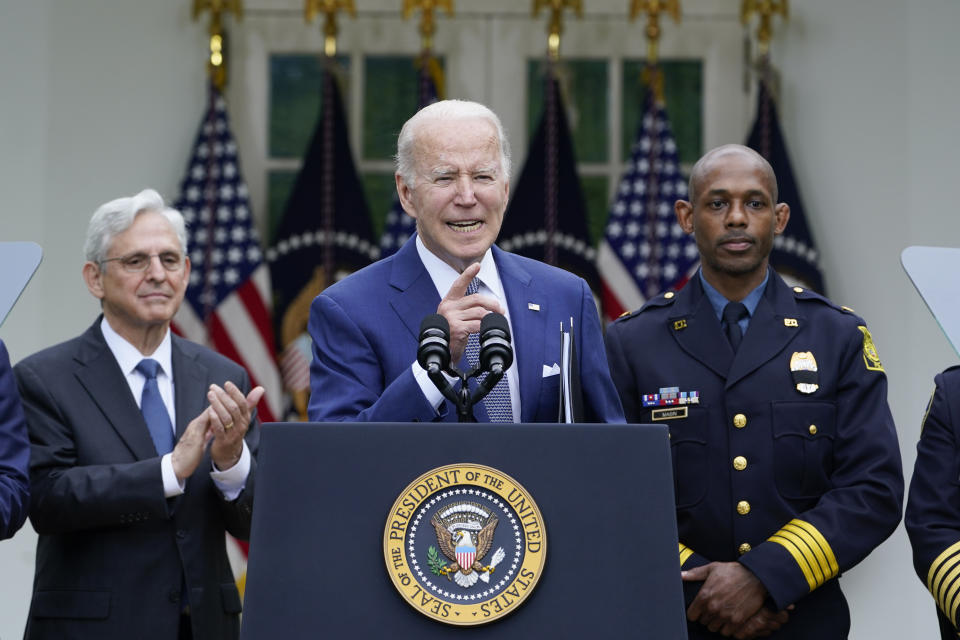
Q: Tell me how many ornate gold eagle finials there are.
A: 6